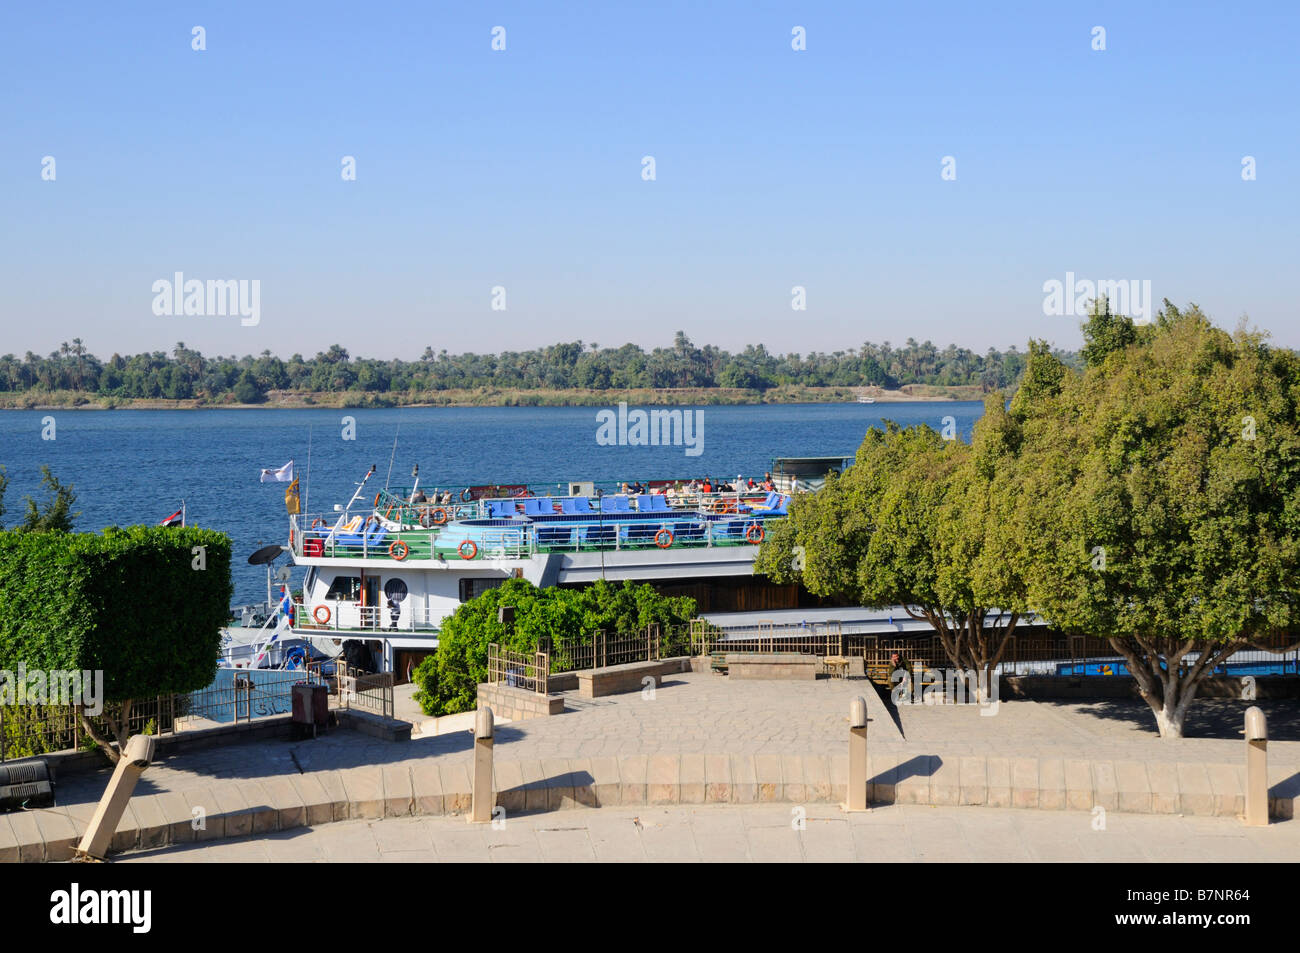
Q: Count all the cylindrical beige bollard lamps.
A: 4